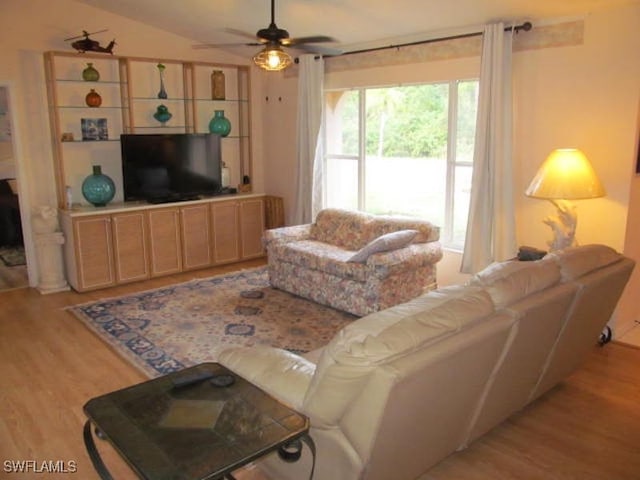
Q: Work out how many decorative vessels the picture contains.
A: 7